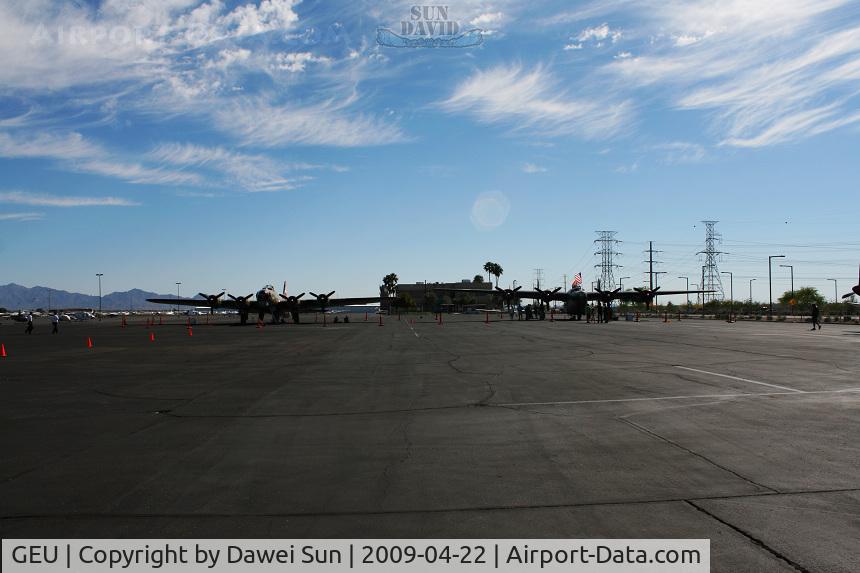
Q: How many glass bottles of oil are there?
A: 0